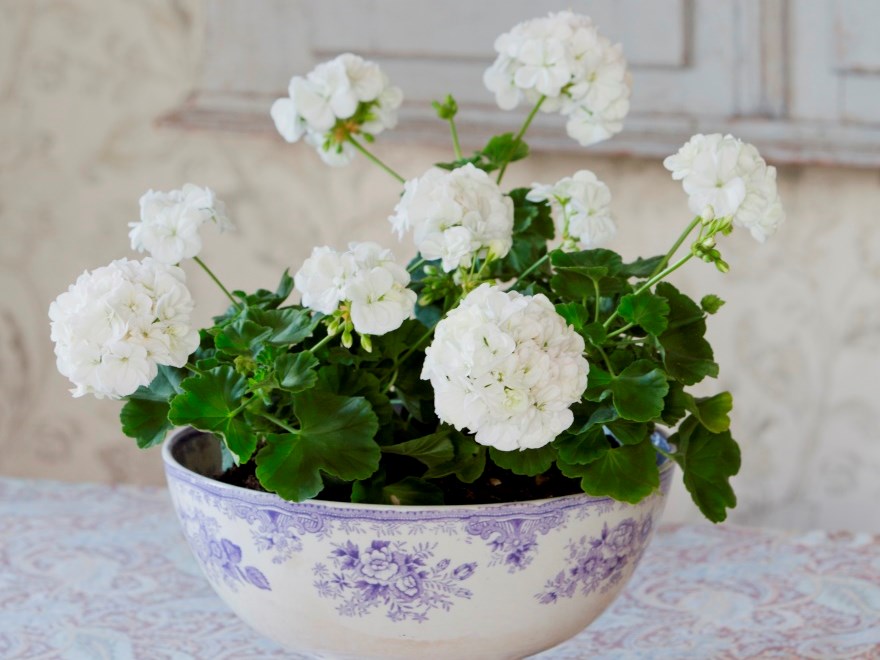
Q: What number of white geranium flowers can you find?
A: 9